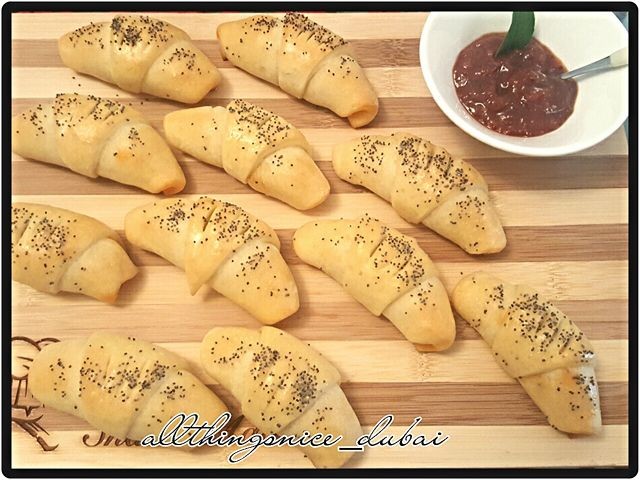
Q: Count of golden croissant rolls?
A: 11